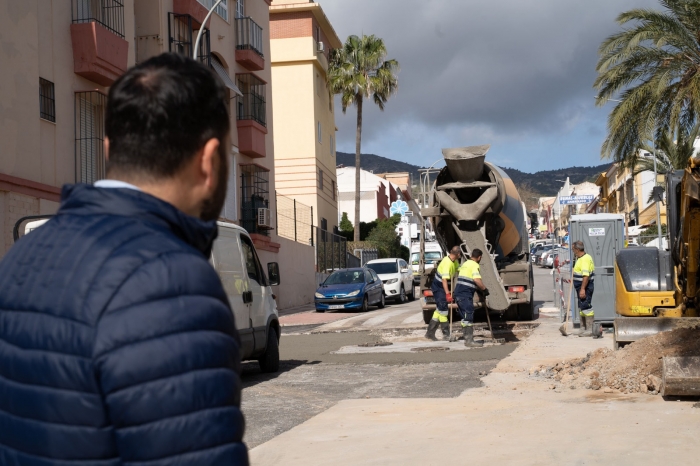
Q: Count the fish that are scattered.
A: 0